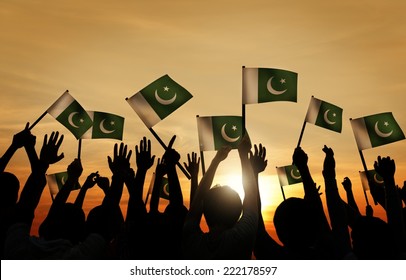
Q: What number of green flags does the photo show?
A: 11